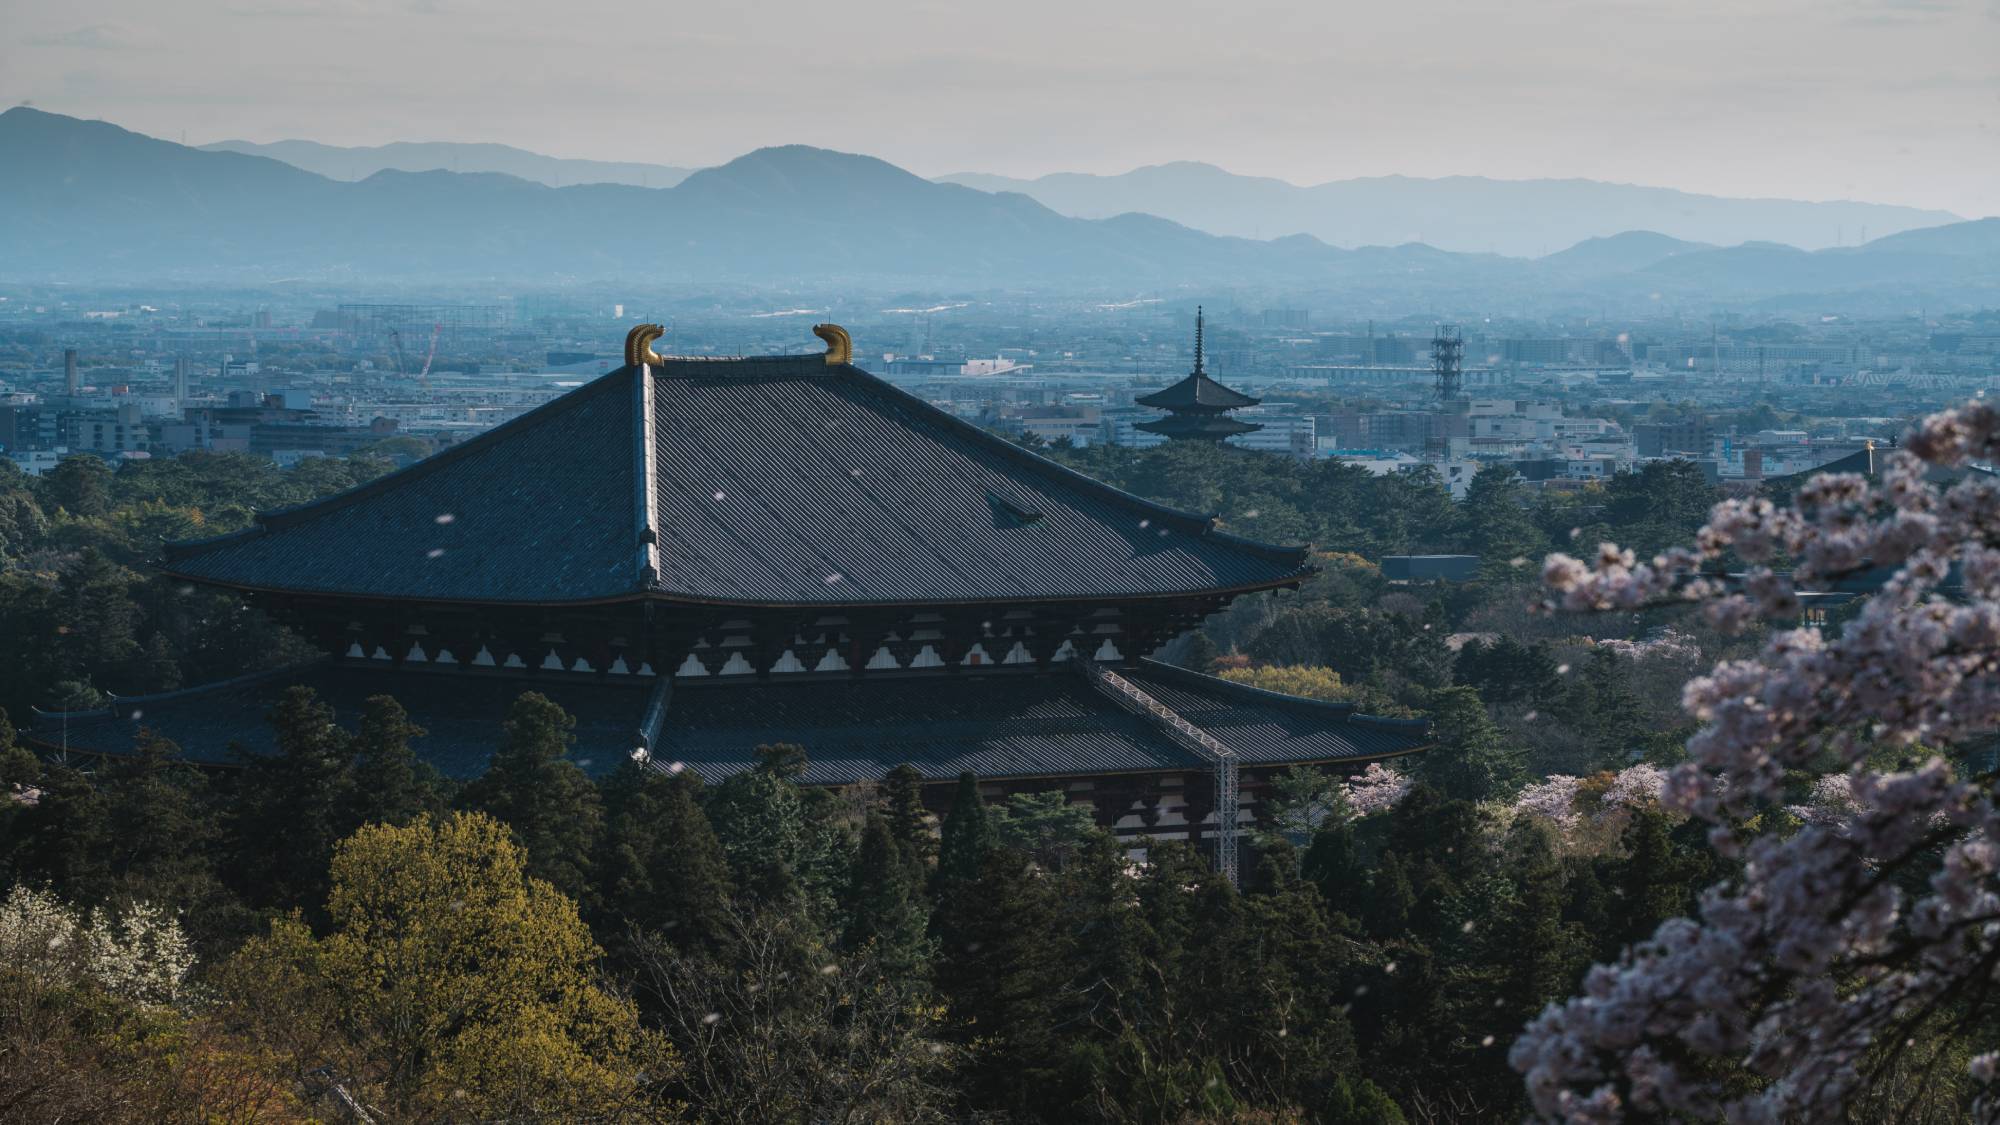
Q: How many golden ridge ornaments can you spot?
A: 2